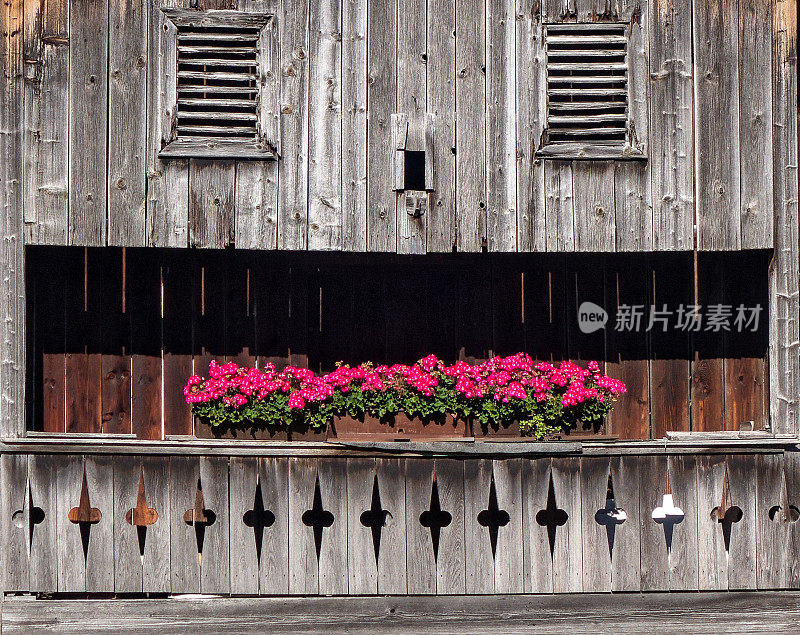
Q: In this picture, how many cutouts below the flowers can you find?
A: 14